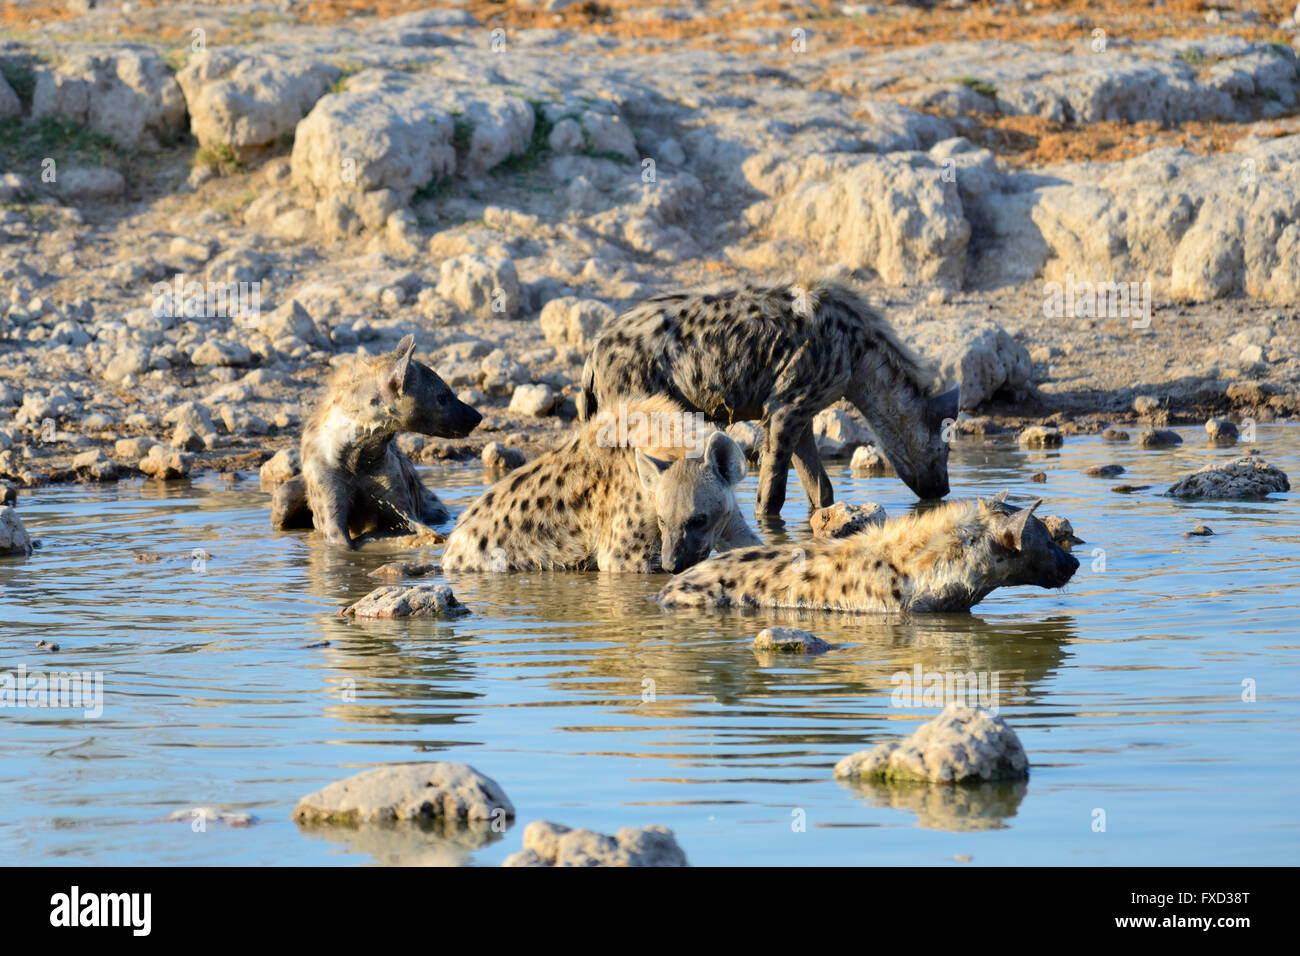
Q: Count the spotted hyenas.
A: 4